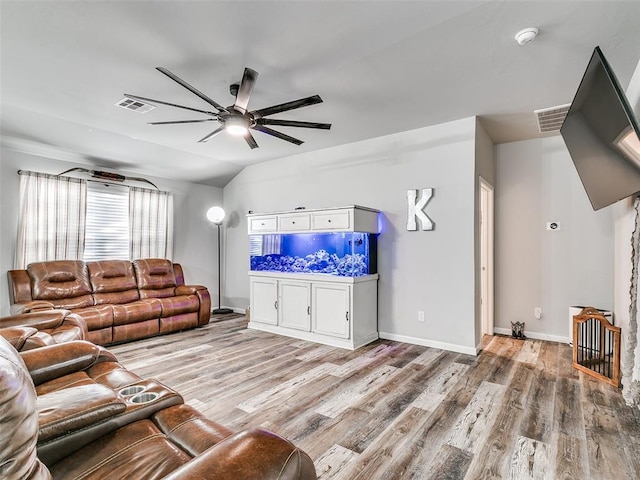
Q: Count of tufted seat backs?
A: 3